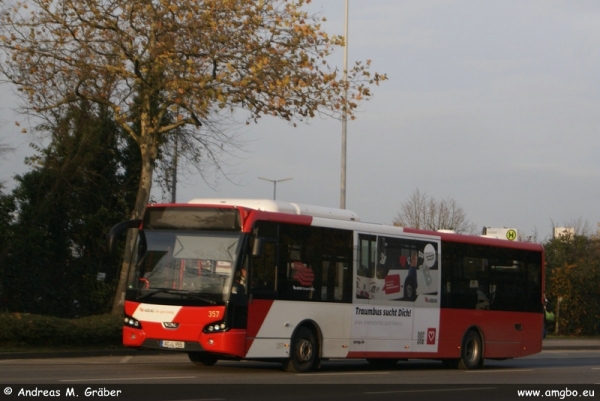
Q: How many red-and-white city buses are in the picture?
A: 1